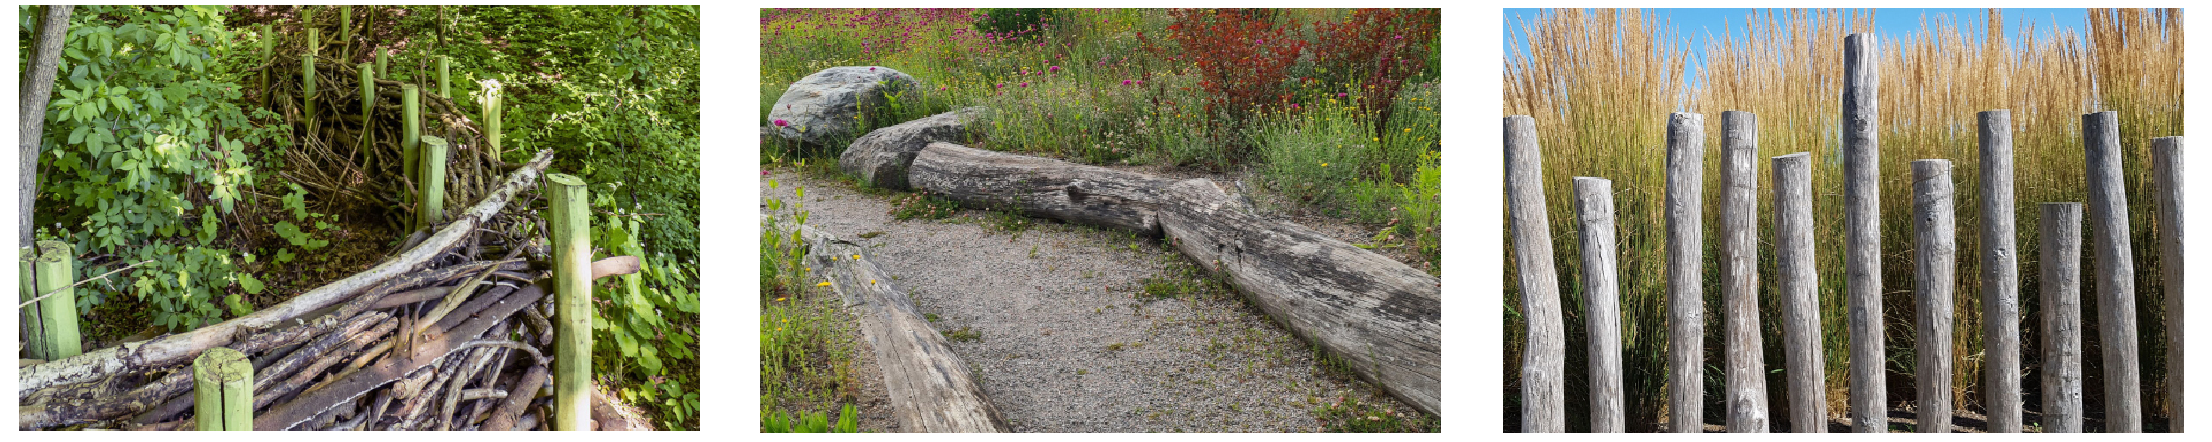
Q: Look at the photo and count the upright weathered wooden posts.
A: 11